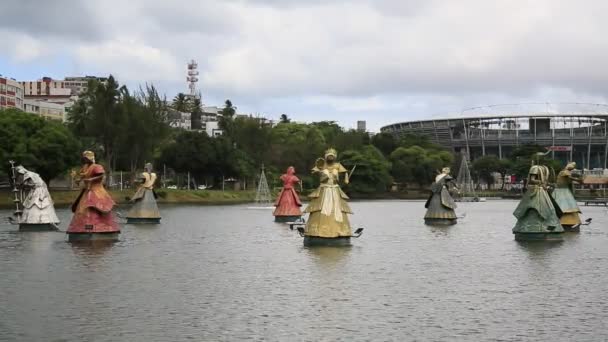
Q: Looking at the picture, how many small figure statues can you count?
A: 8